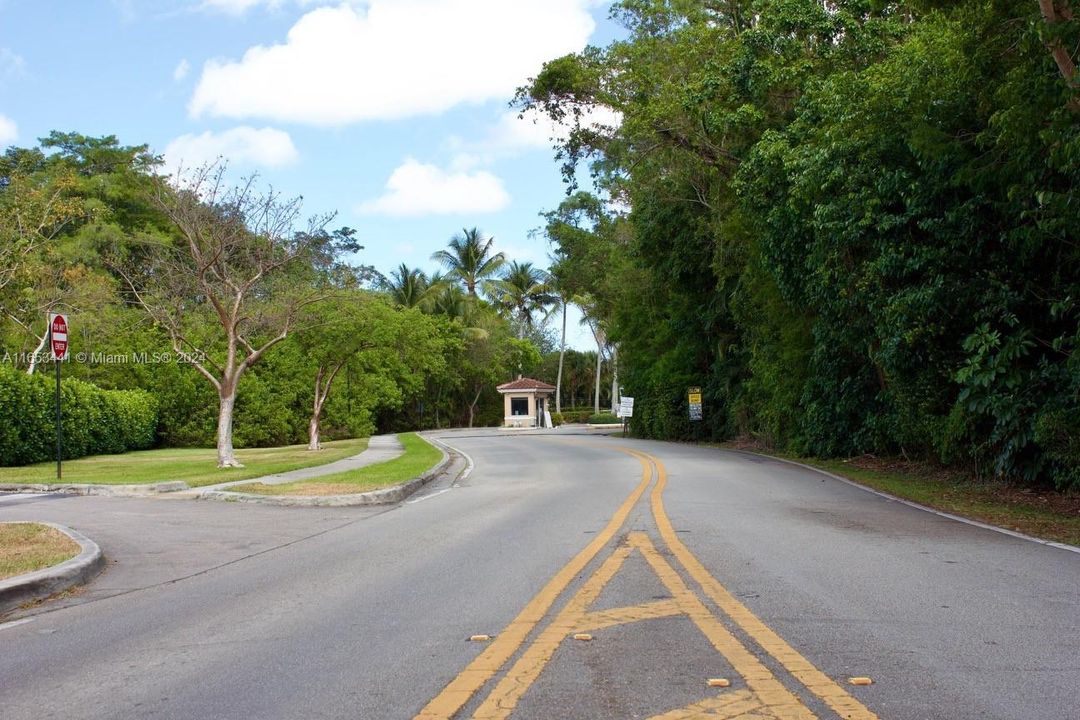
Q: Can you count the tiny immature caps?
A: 0